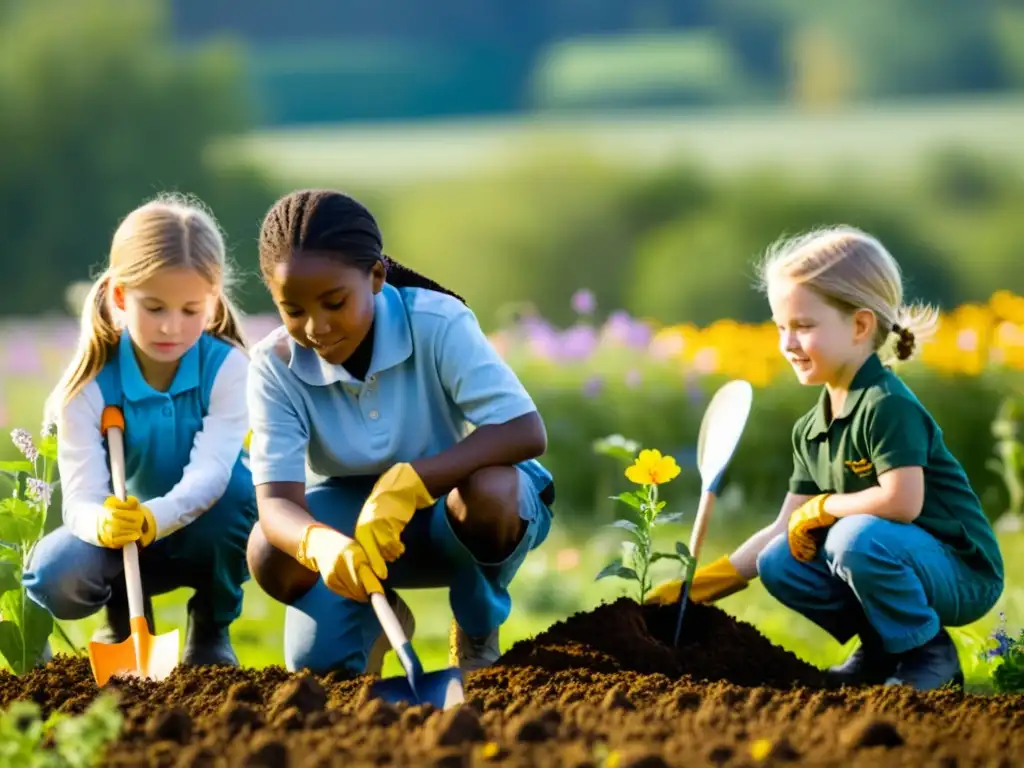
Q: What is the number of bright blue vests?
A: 1